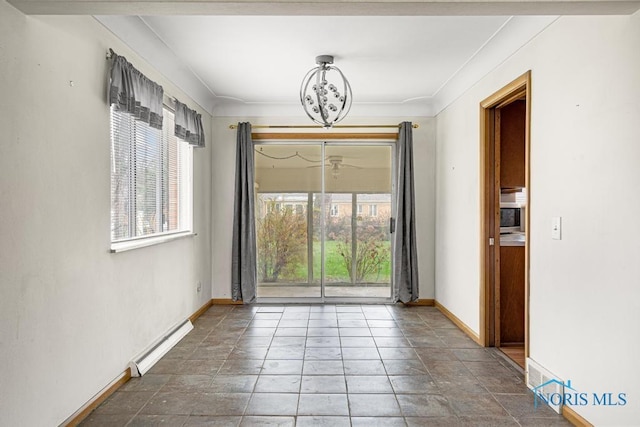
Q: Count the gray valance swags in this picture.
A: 2